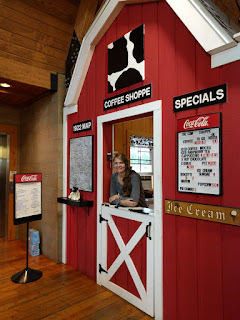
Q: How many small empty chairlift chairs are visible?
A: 0